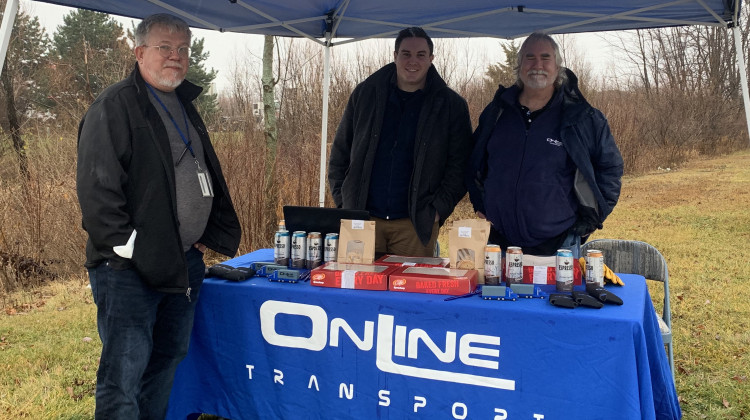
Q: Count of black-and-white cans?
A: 8